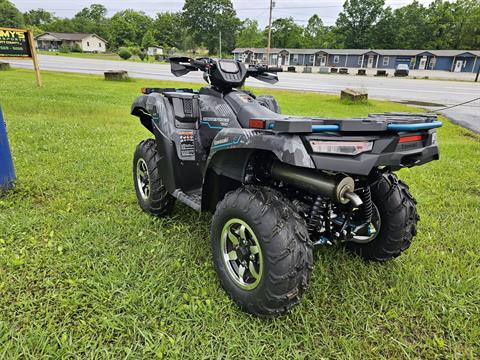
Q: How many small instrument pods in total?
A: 1